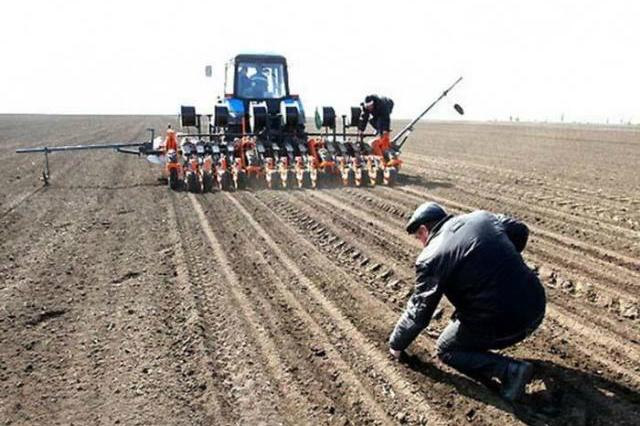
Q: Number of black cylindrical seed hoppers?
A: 6